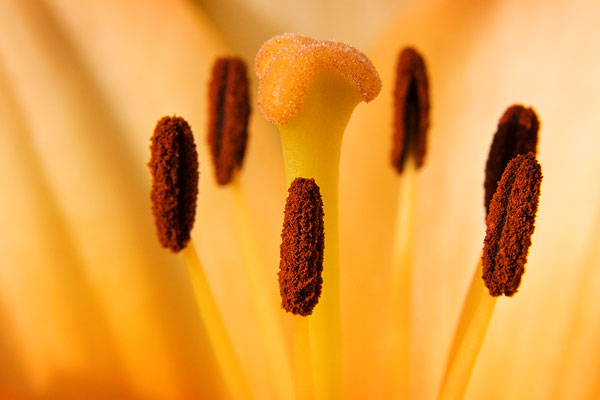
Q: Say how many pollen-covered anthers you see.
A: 6